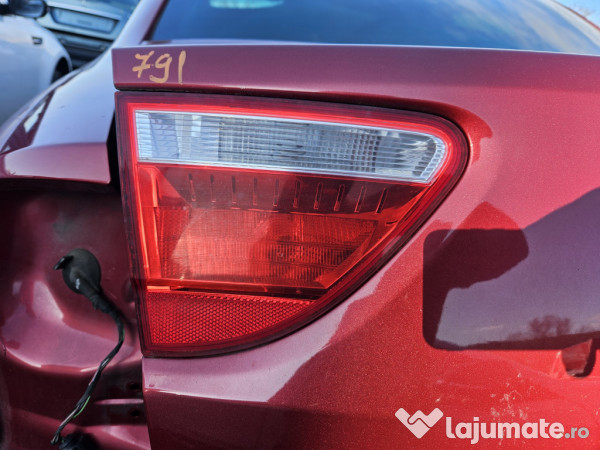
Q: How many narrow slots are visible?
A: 10